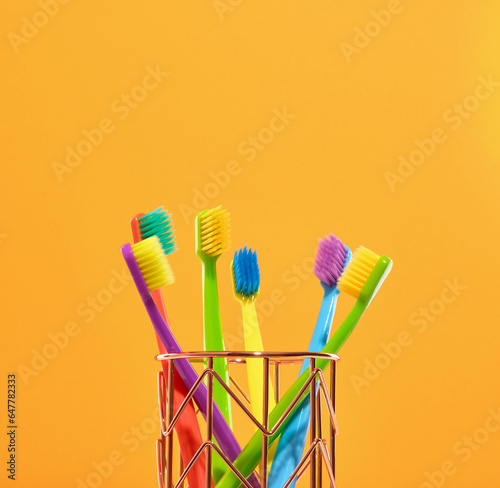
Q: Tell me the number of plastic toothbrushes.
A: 6